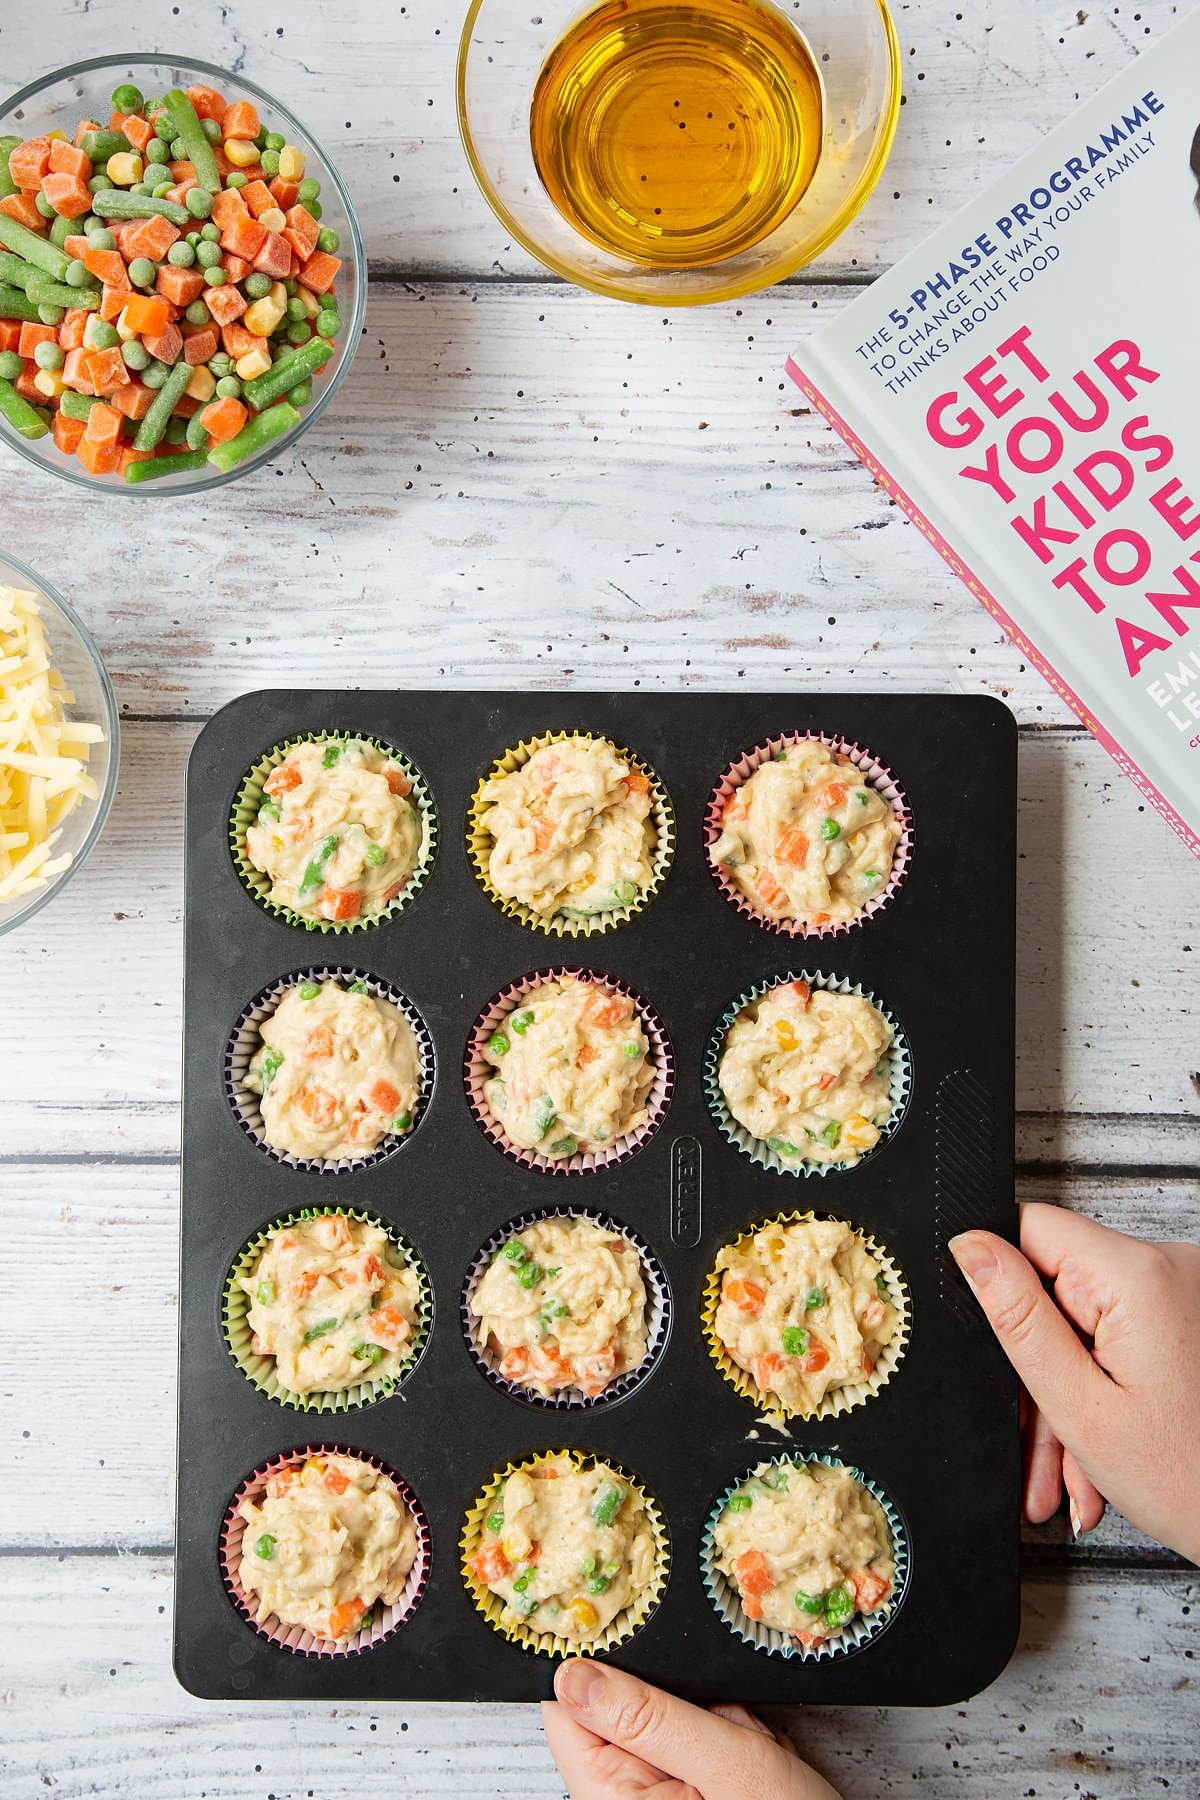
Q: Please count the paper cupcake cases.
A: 12